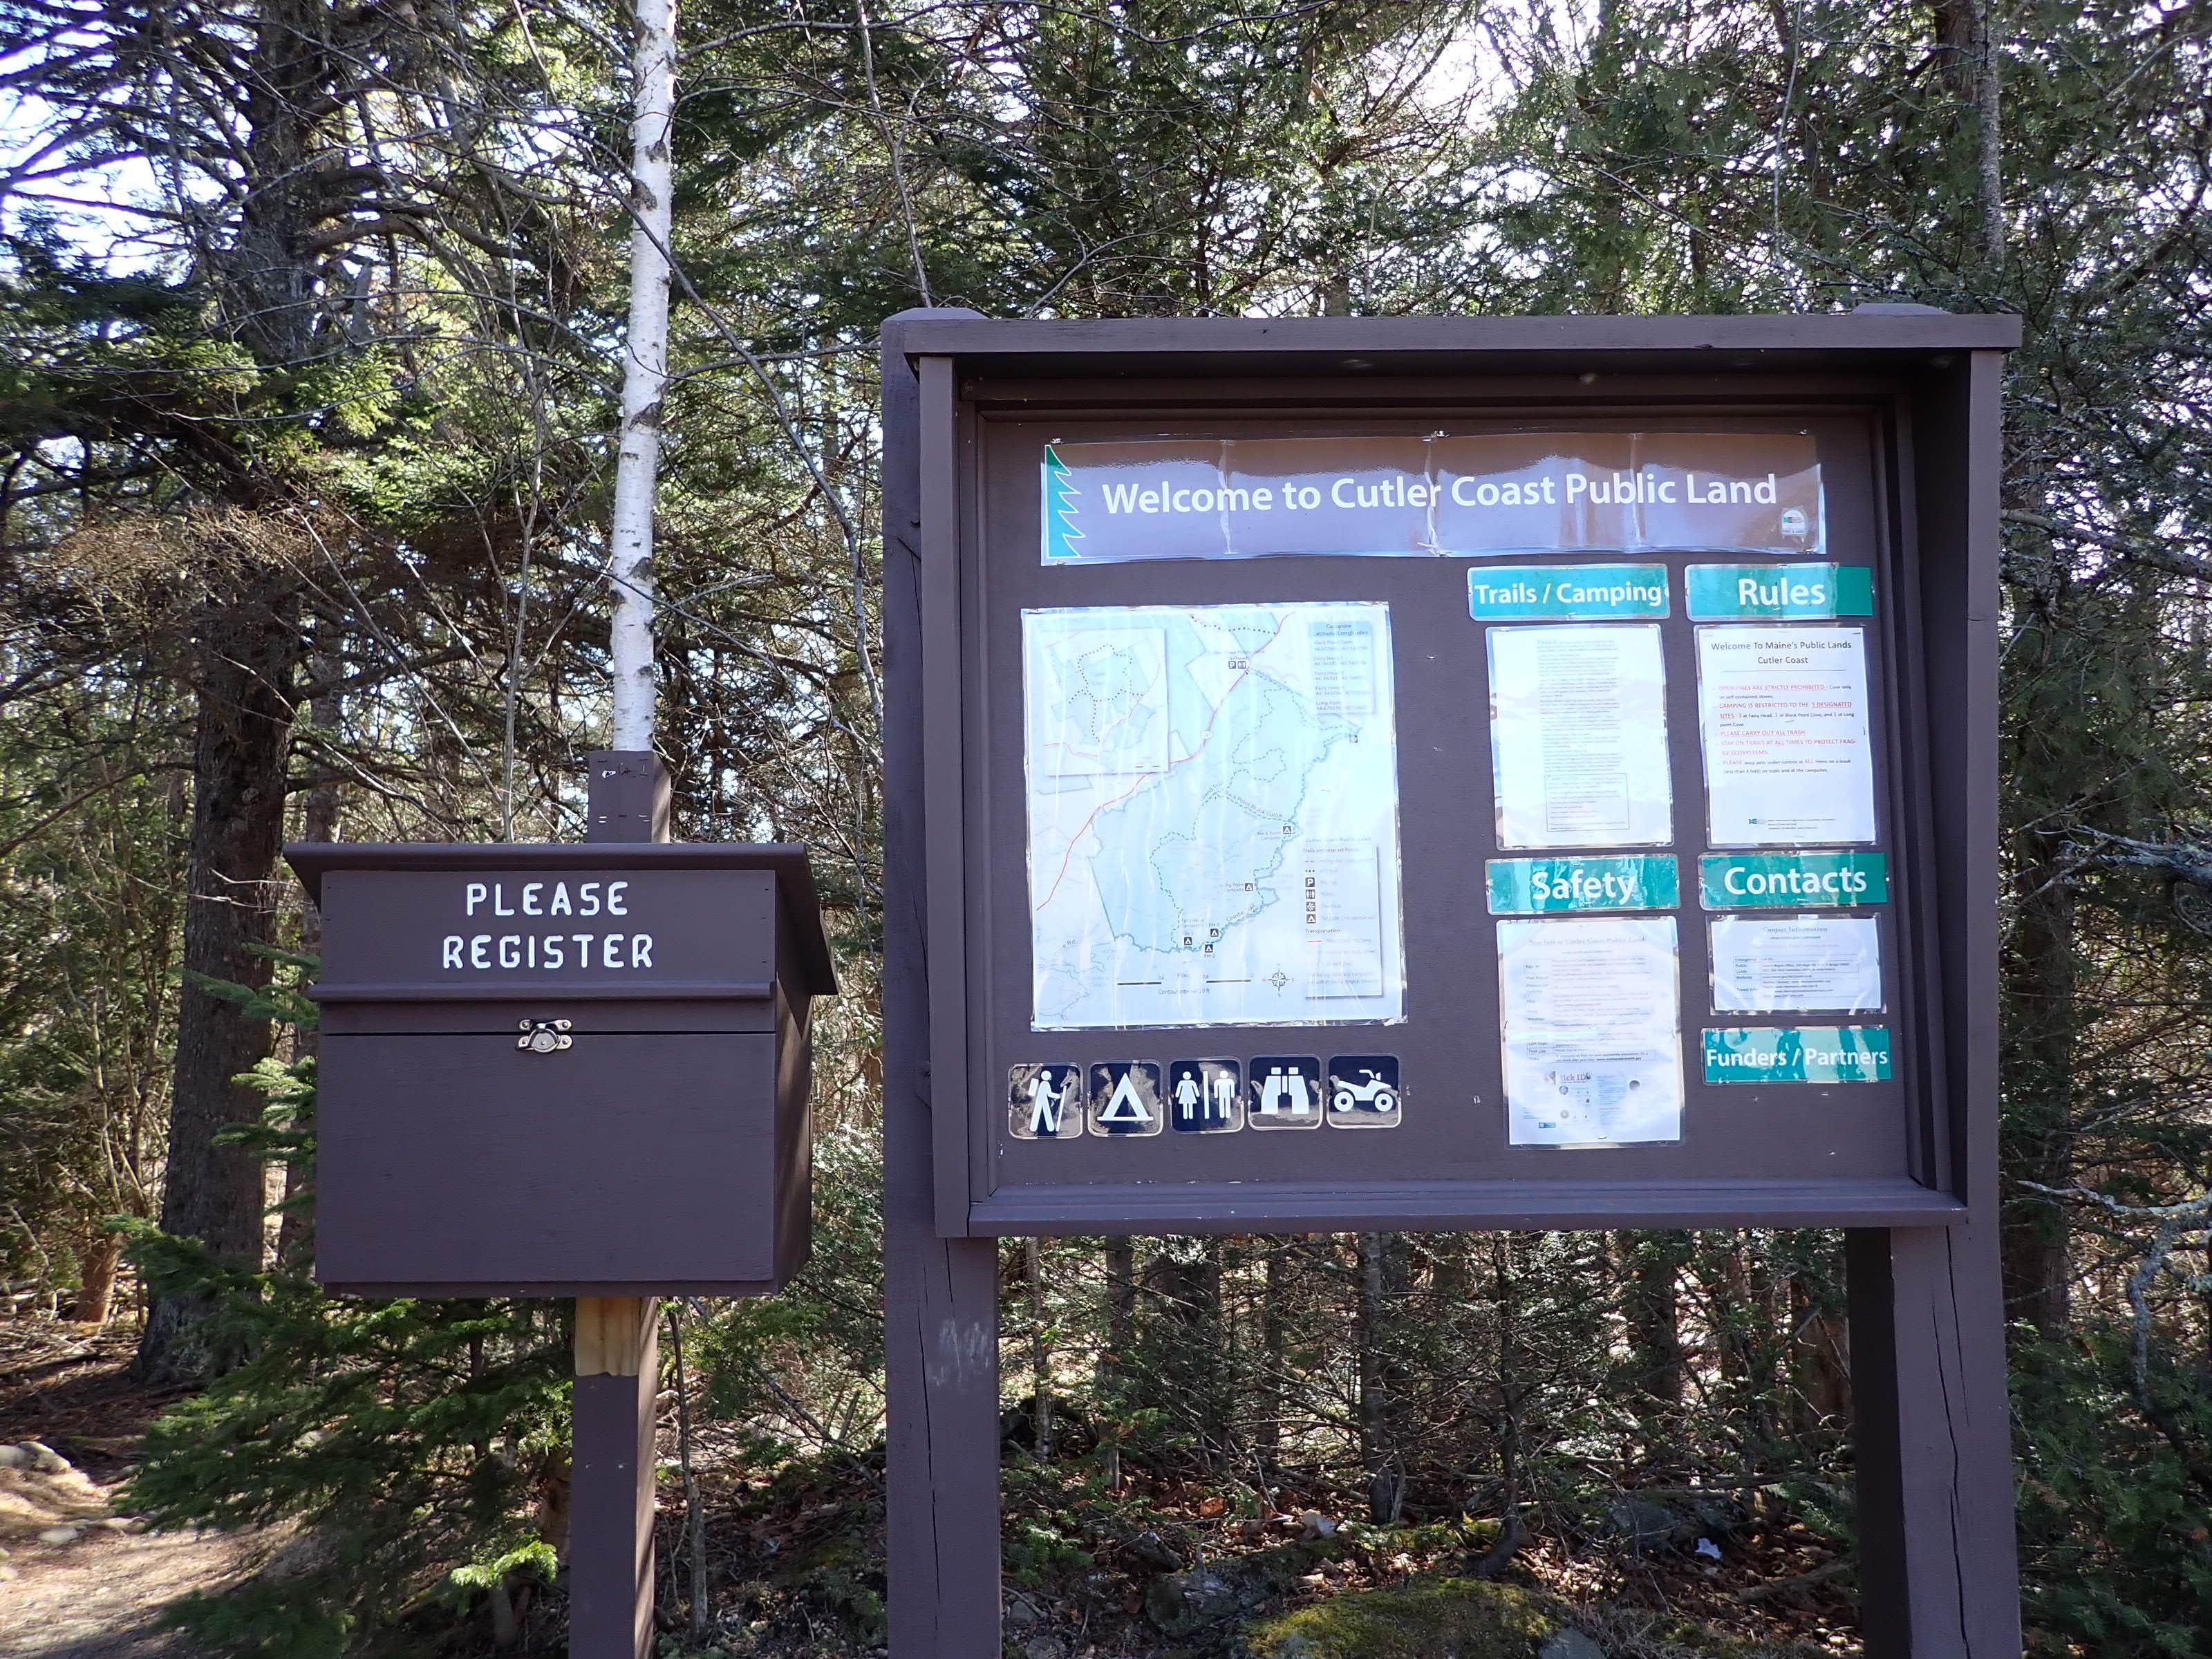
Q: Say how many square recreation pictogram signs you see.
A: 5